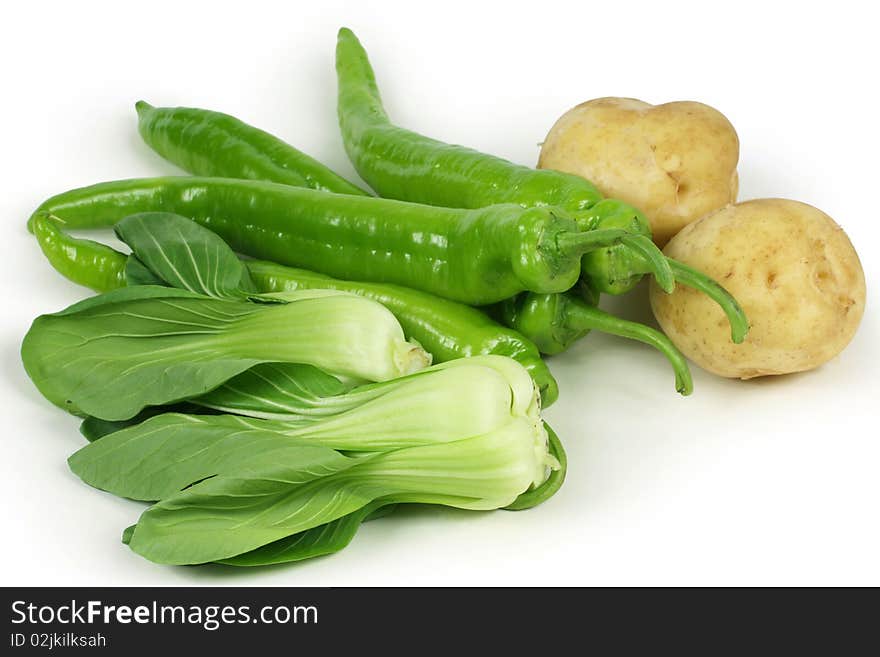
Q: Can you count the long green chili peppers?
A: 4